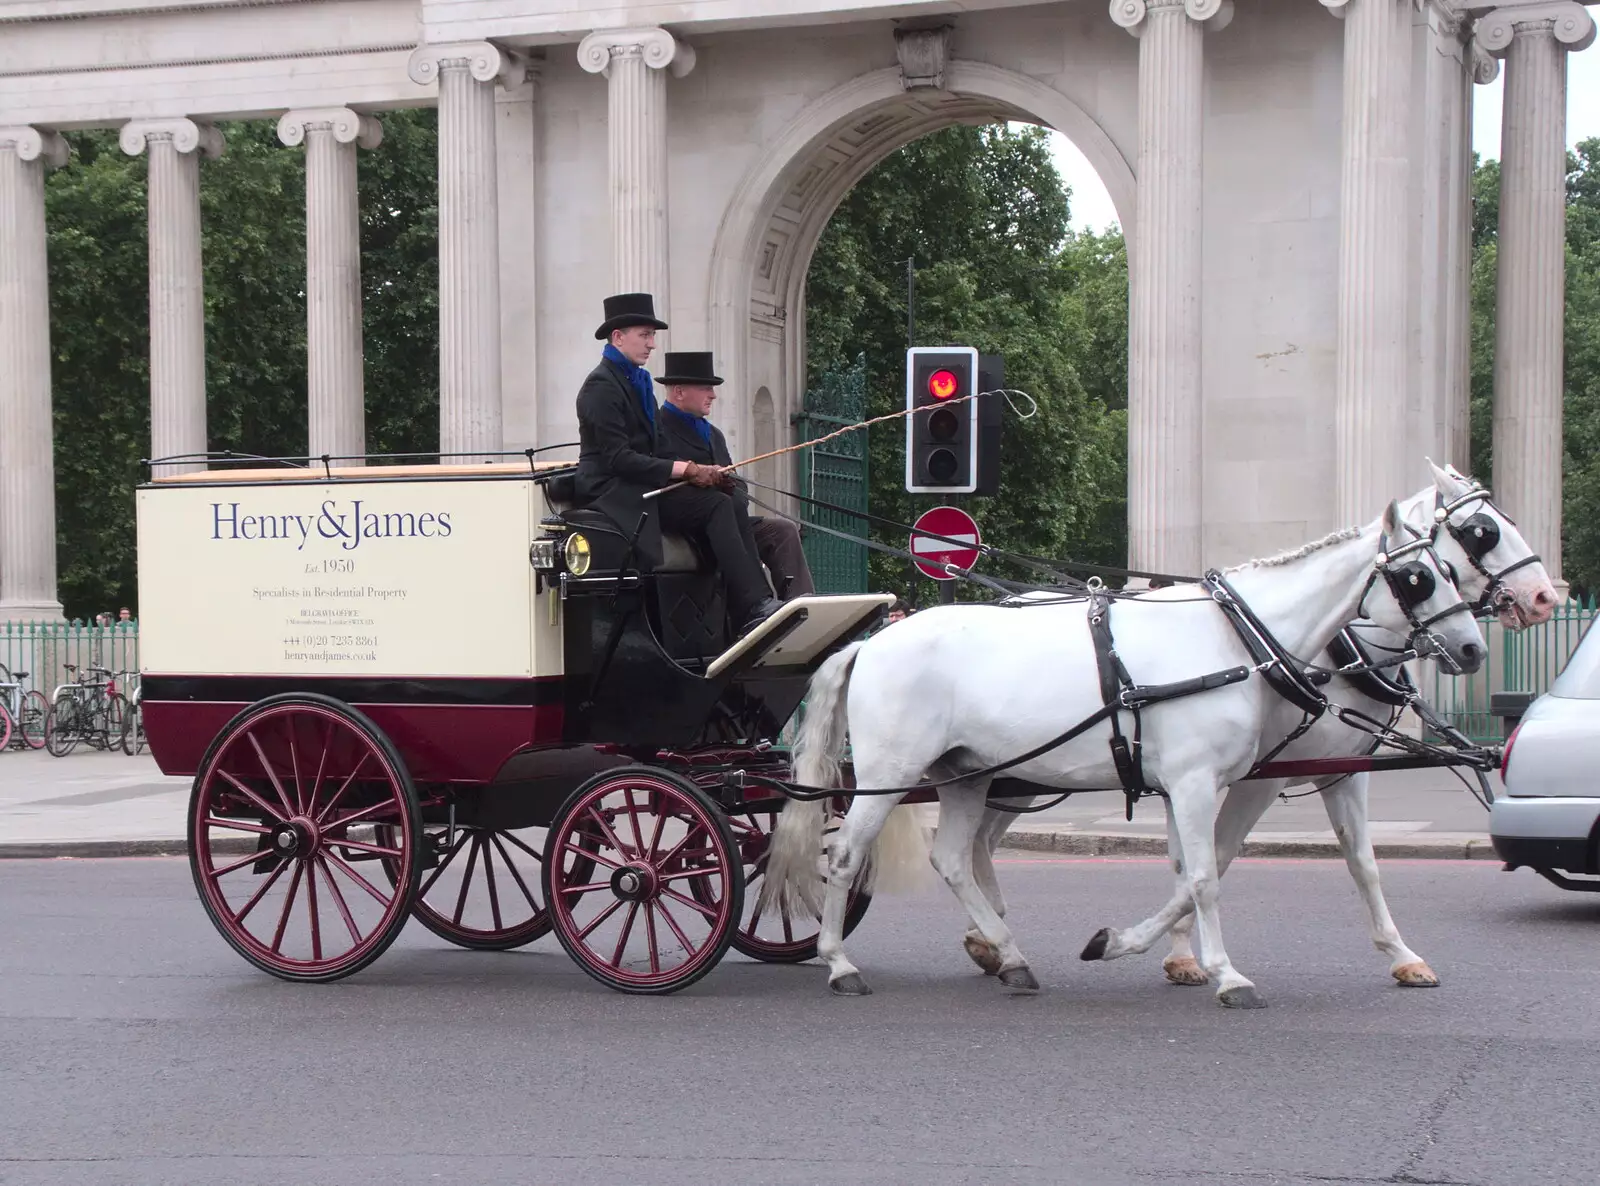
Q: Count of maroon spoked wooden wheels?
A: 4